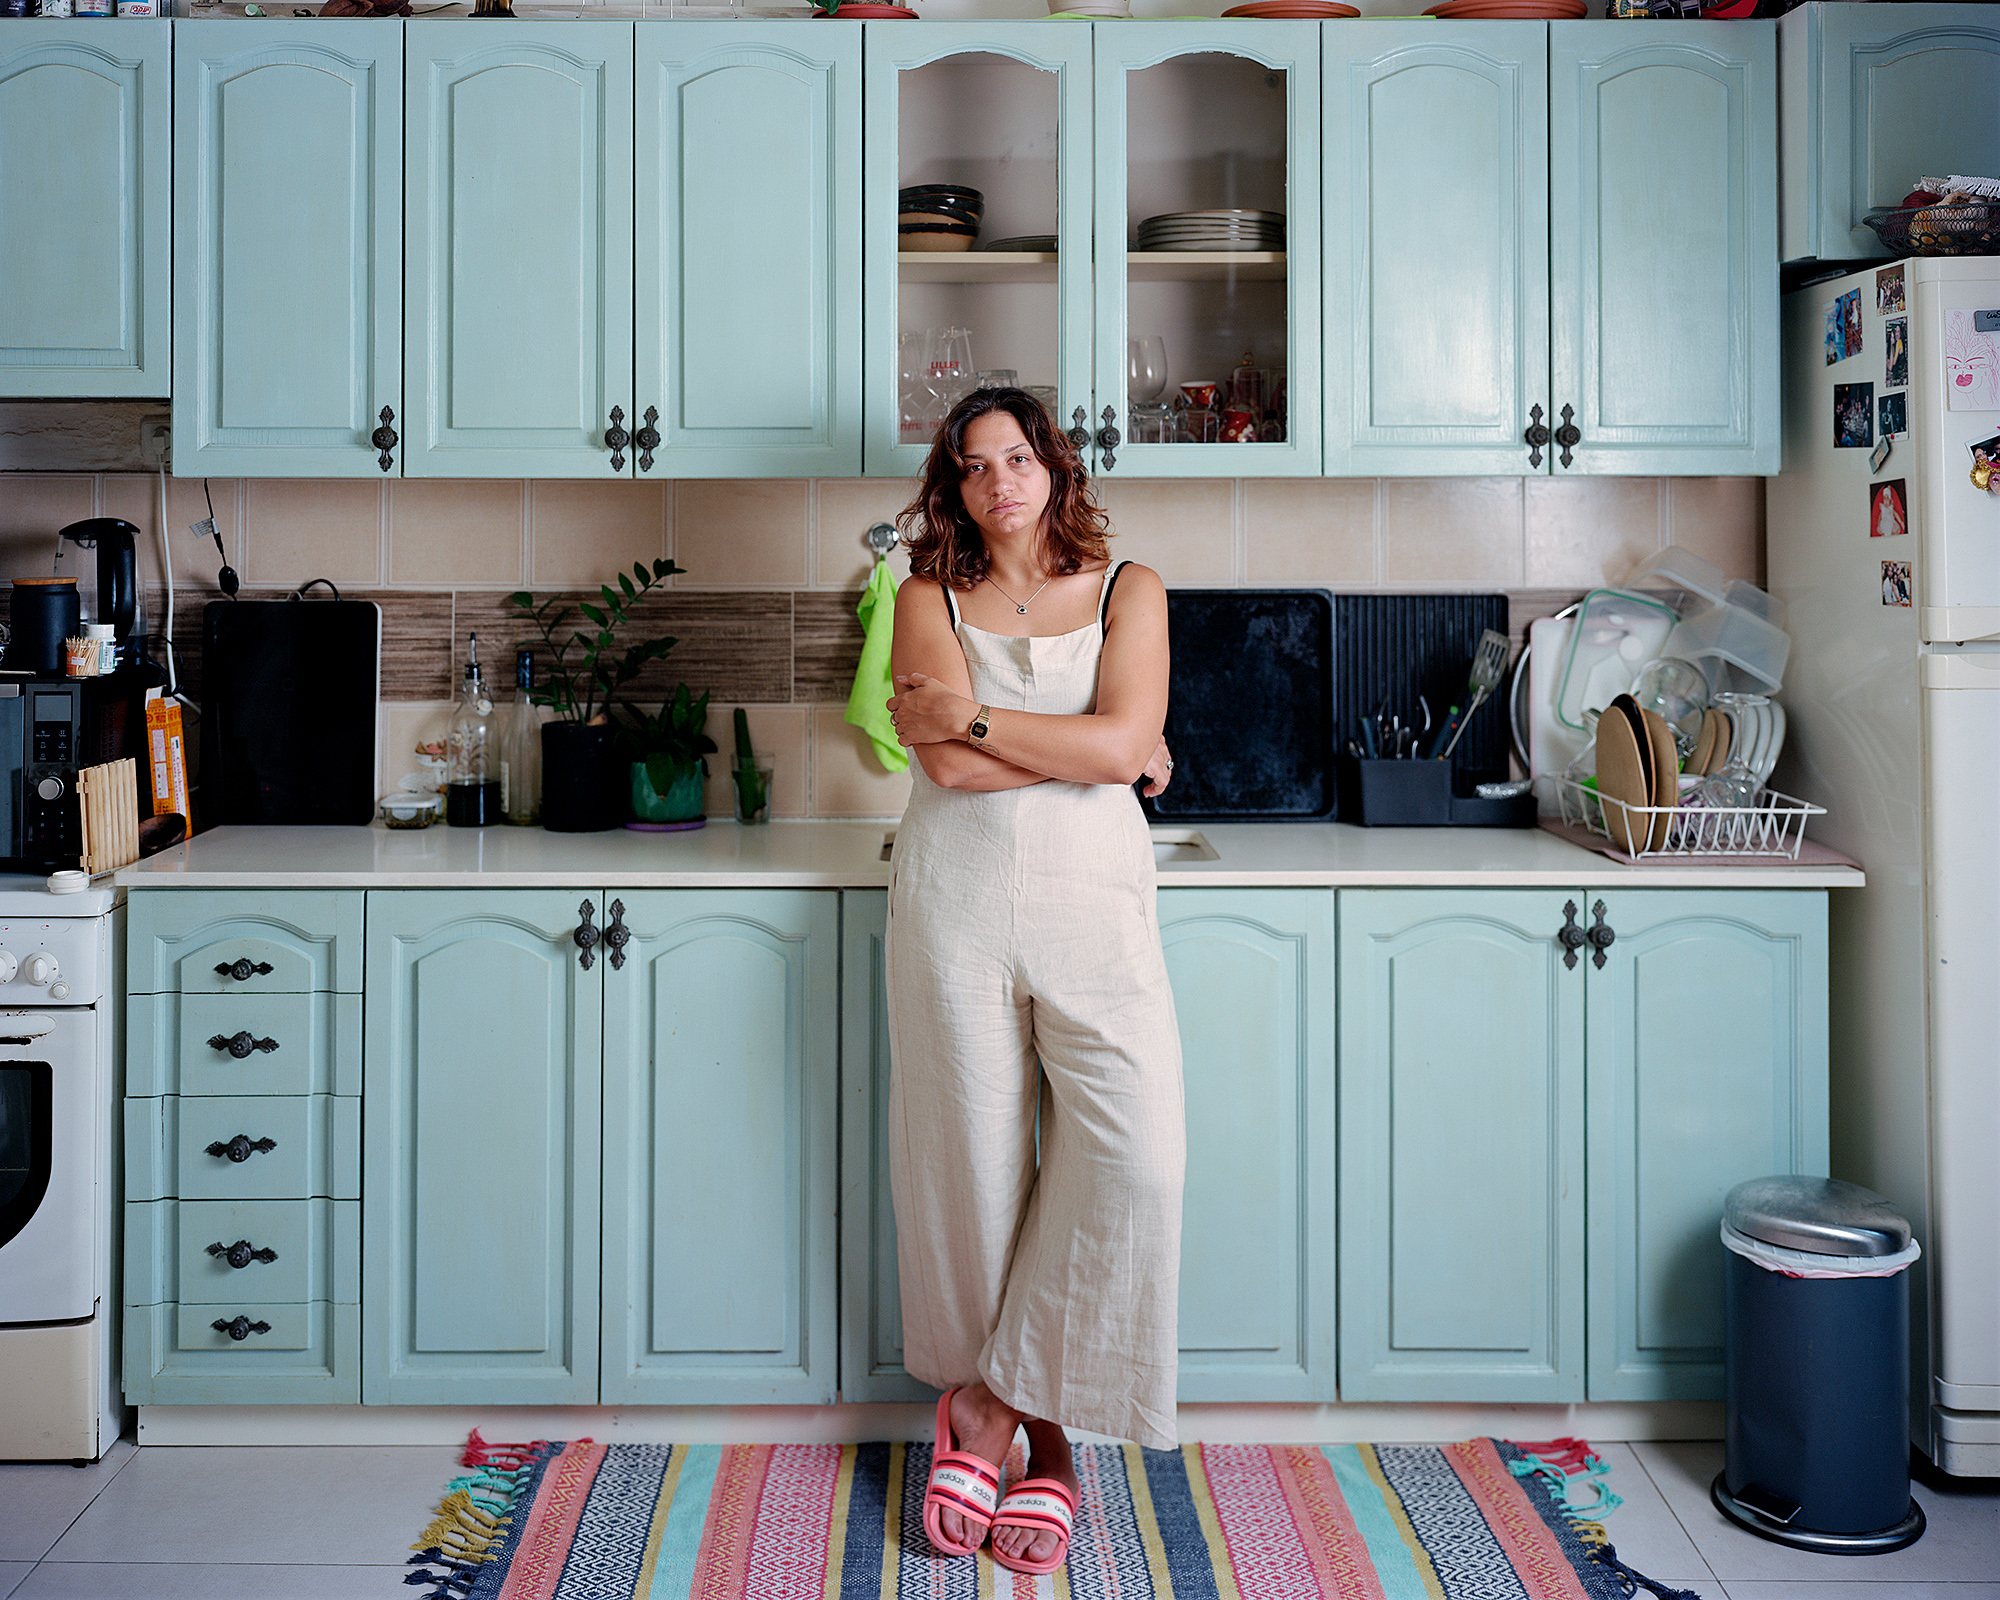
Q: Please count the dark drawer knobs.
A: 5